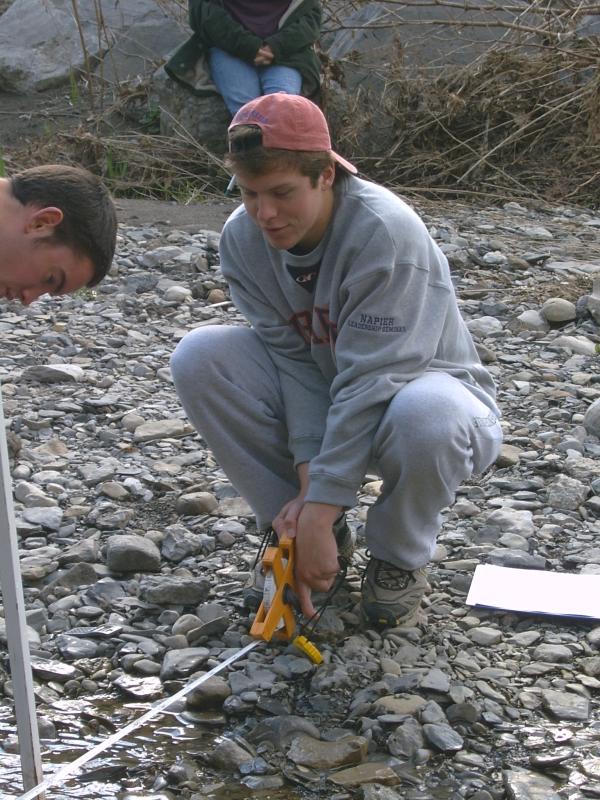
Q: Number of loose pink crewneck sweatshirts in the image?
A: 0